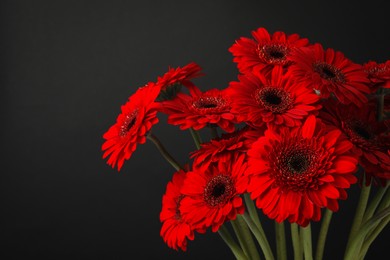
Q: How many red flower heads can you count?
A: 12